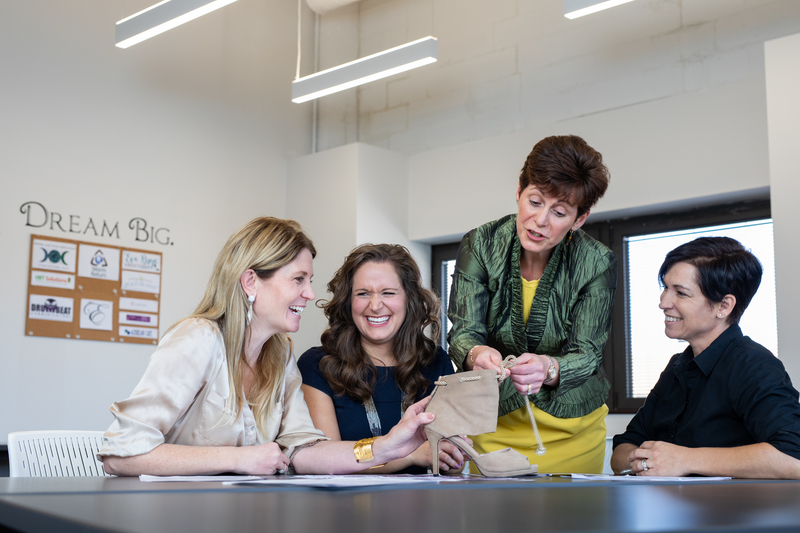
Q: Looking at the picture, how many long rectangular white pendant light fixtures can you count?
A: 3